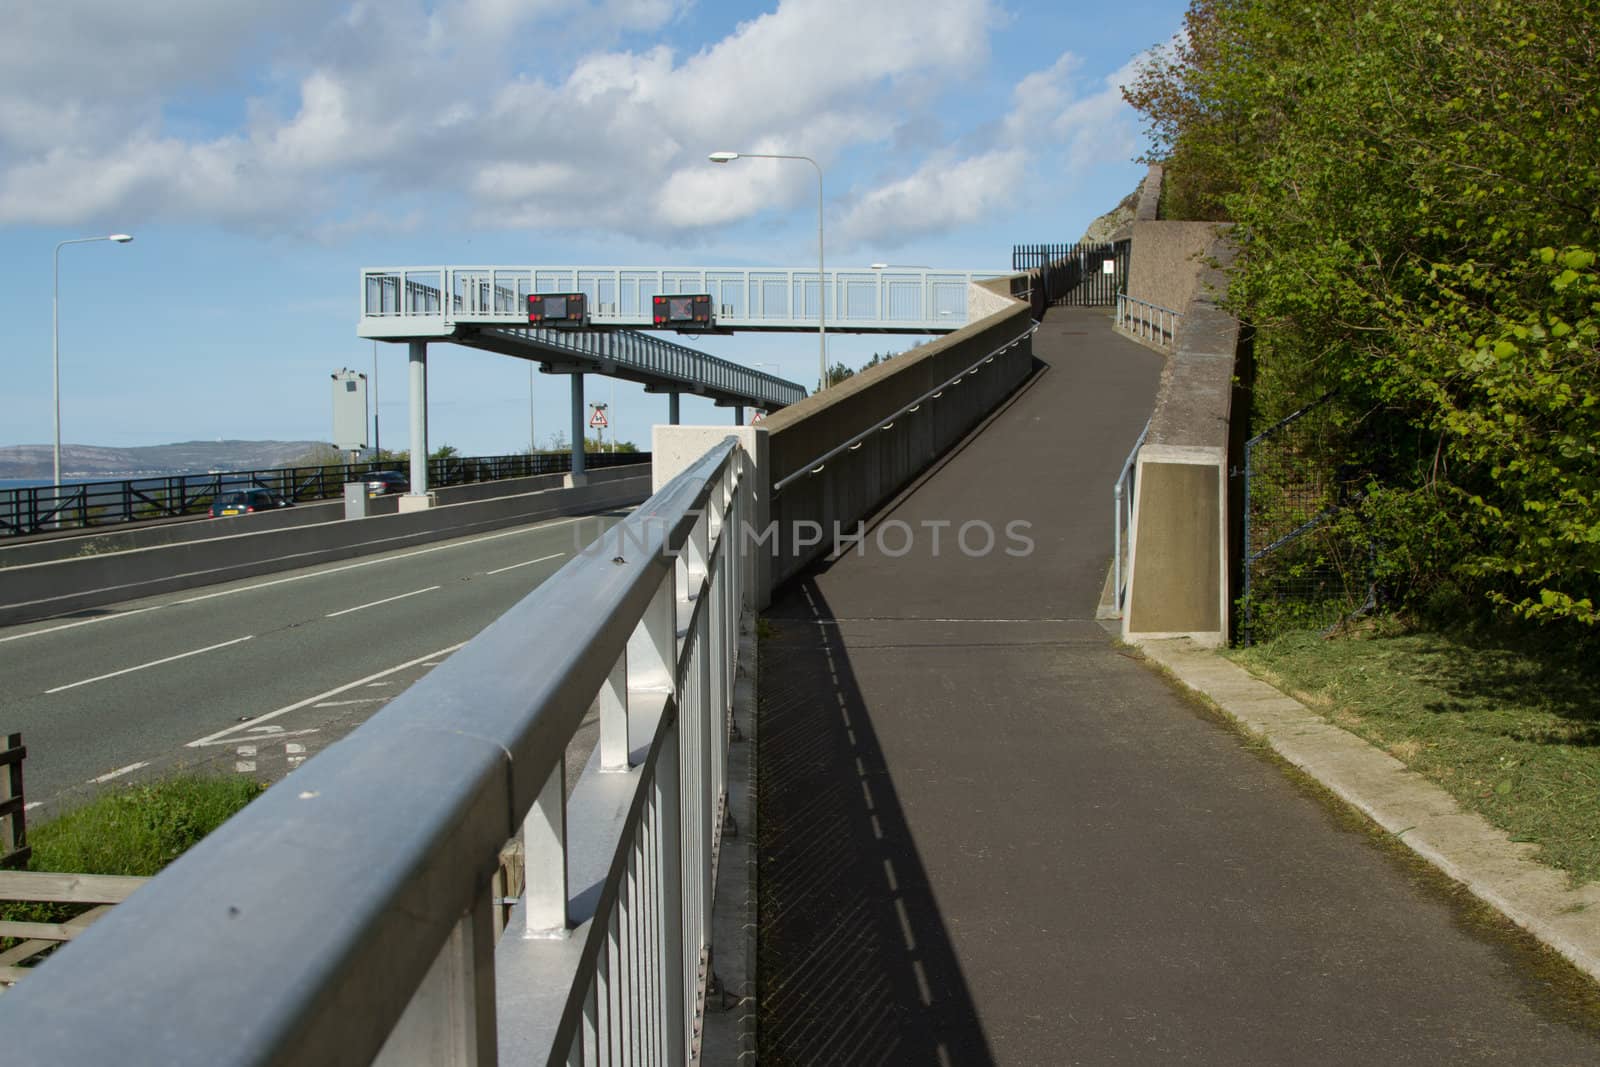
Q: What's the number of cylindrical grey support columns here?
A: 4